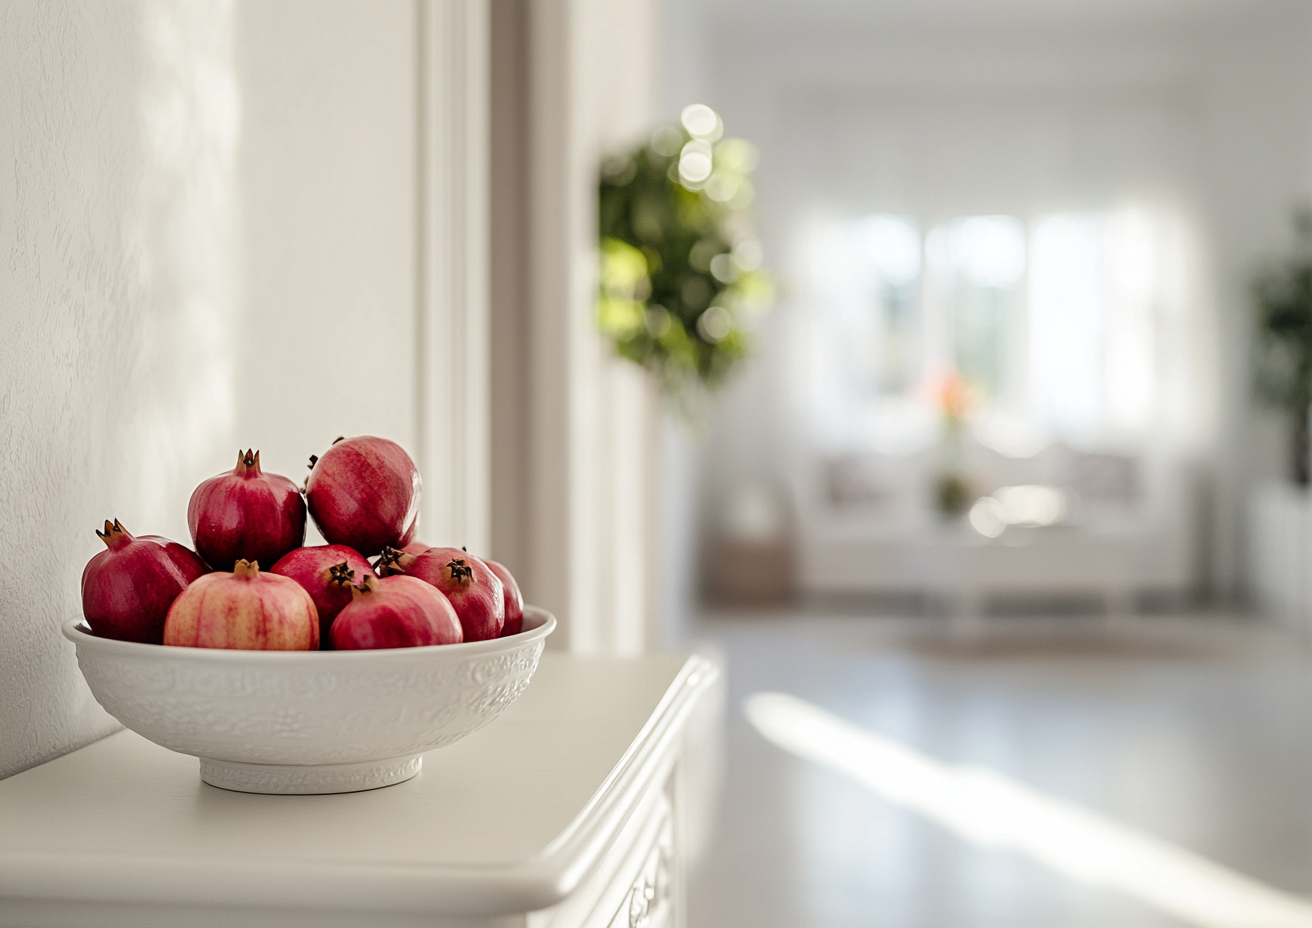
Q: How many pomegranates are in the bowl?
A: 9